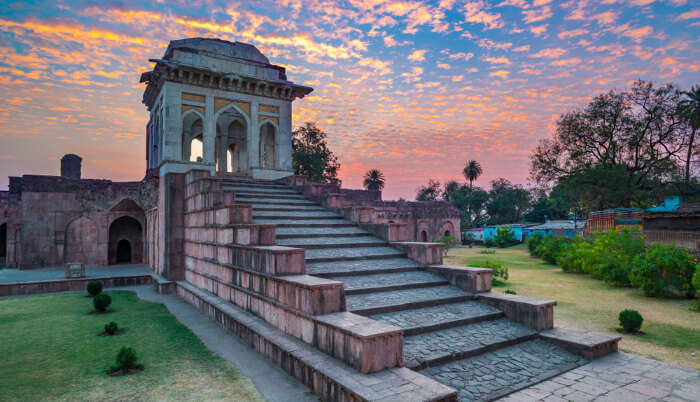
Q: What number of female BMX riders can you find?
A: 0